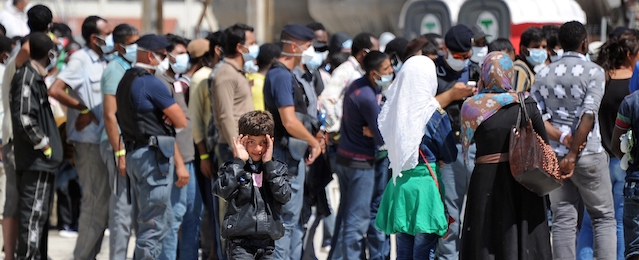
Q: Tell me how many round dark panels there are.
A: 2